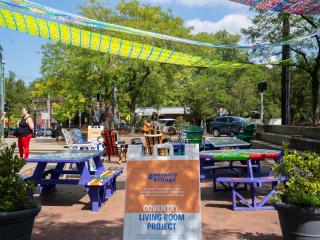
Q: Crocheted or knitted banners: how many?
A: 3